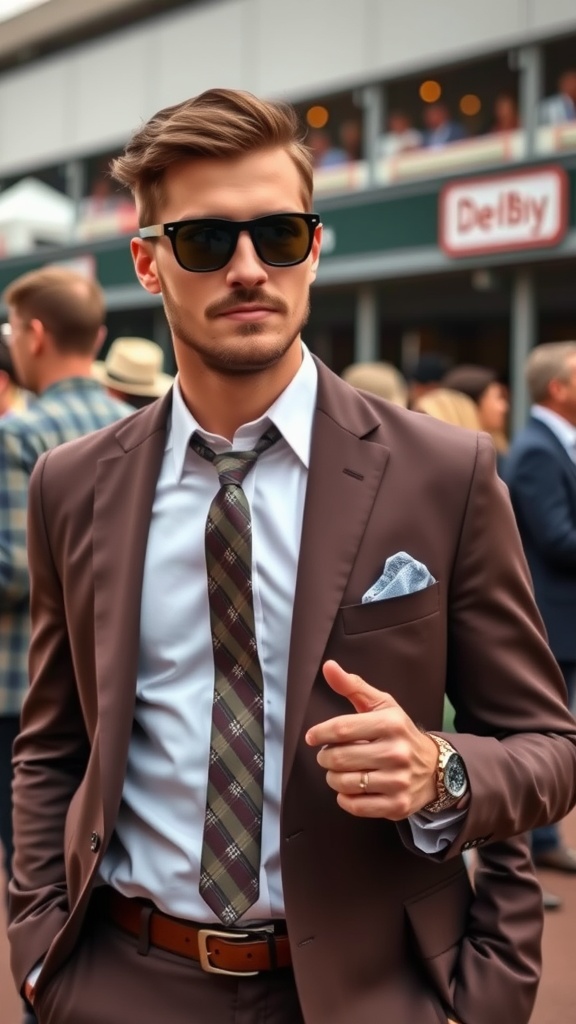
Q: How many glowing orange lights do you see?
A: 3